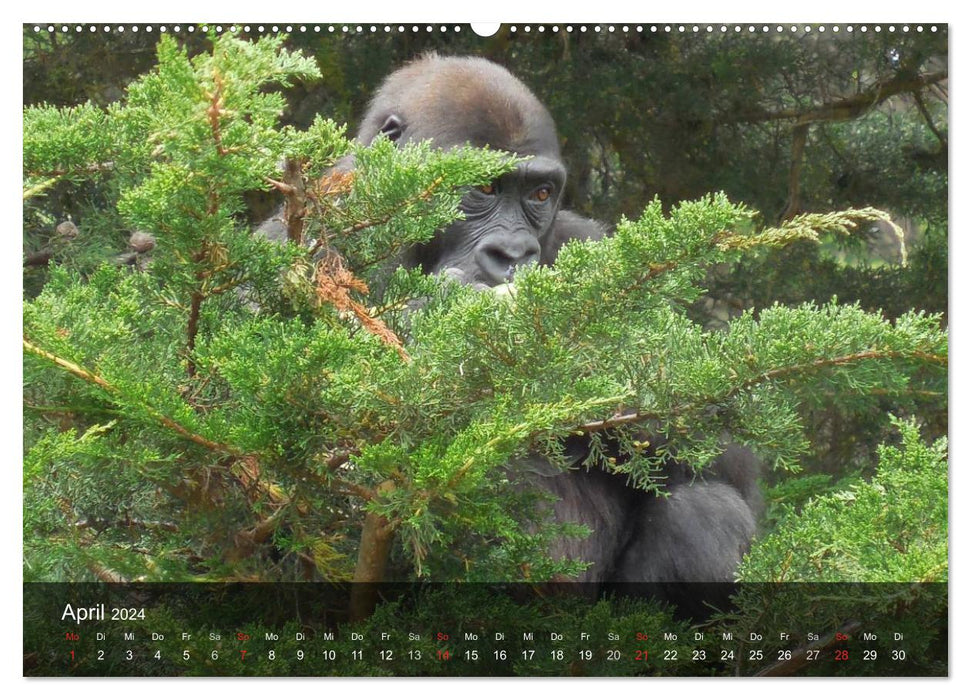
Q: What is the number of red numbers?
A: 5